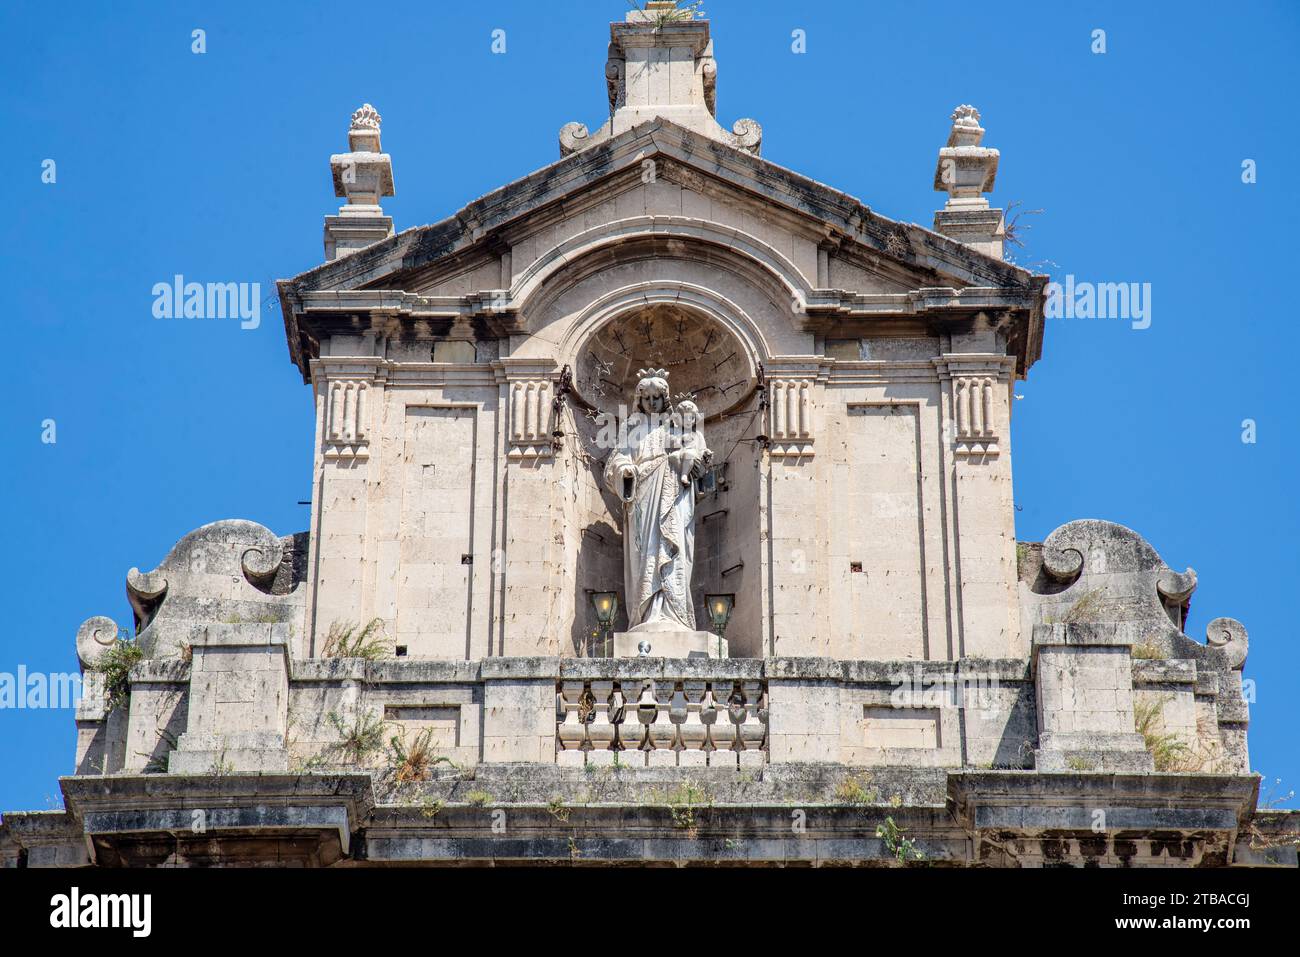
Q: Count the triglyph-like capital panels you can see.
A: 4